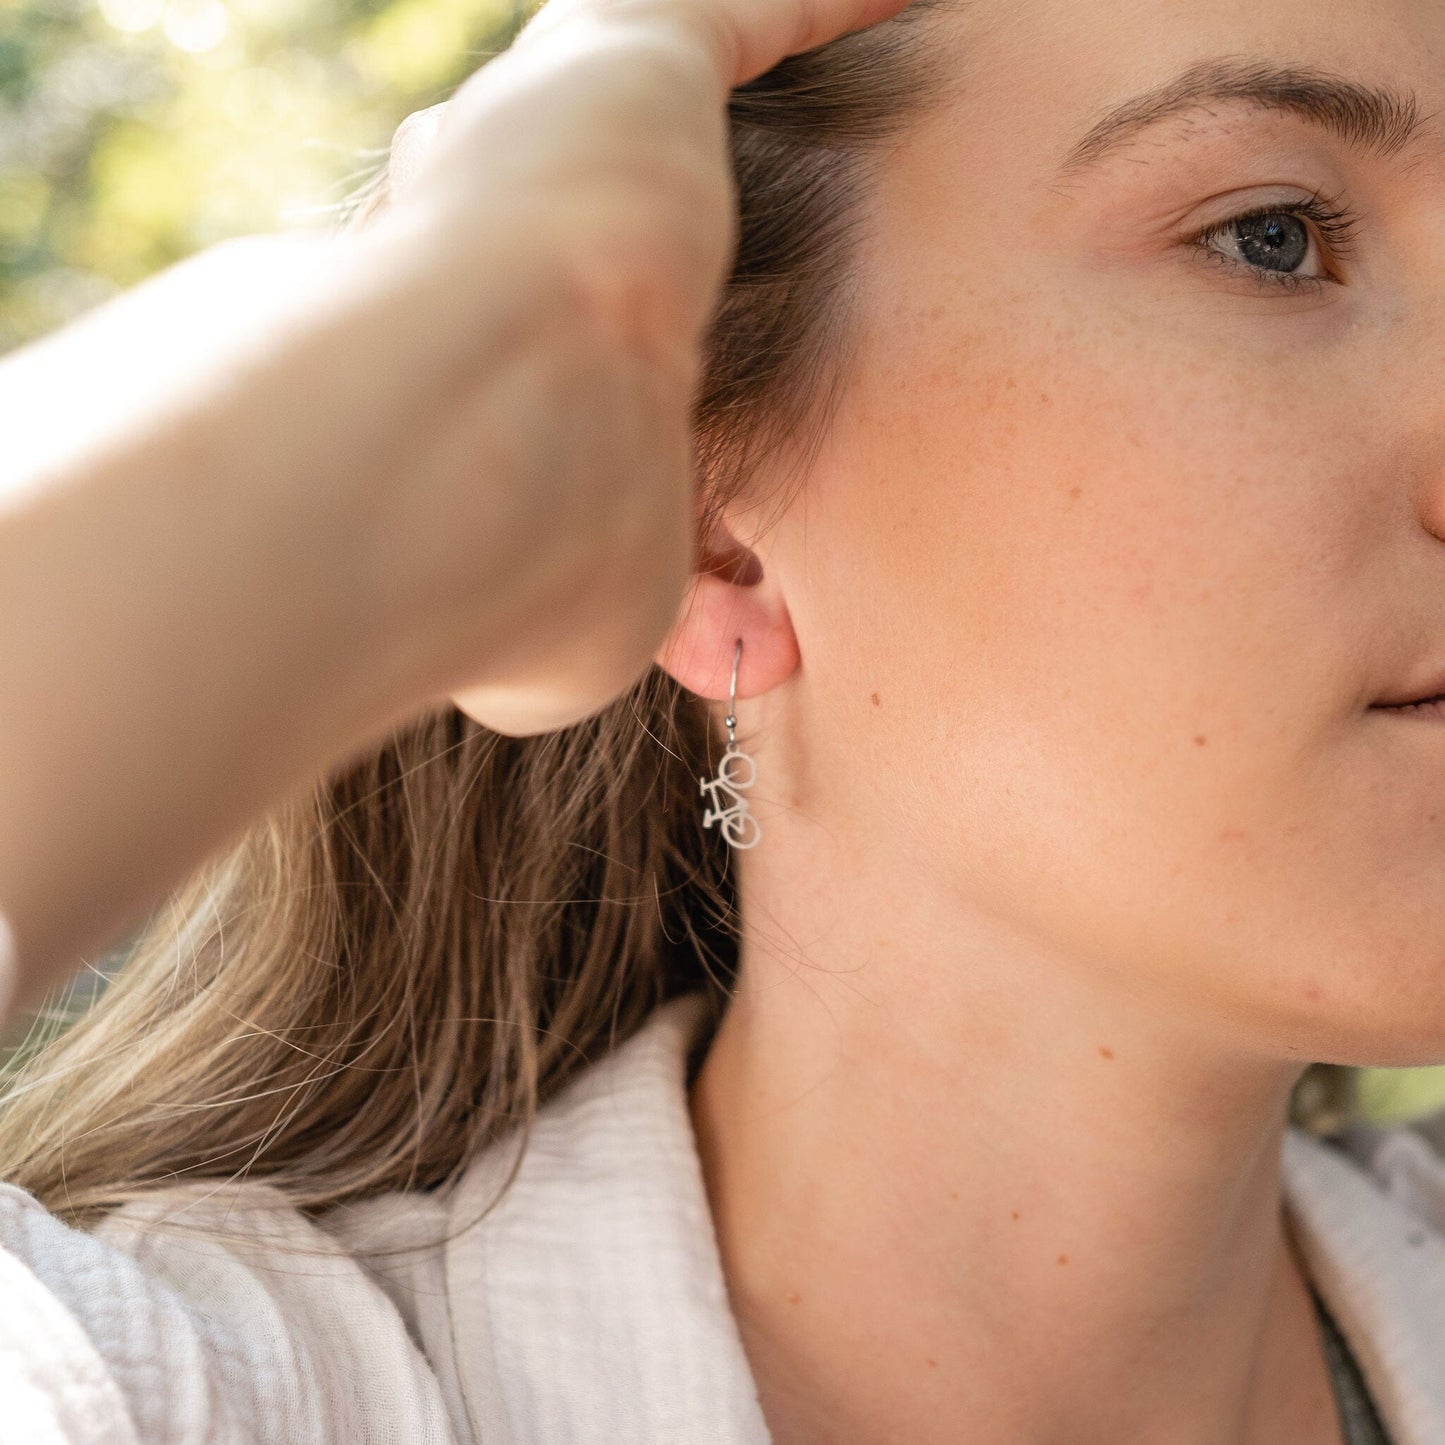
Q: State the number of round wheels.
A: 2